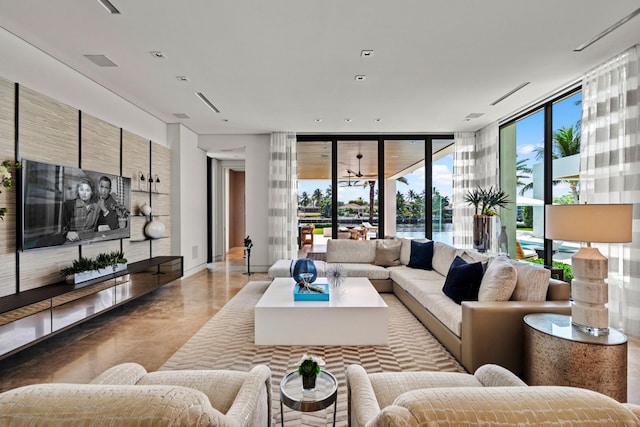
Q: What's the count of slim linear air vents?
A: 4